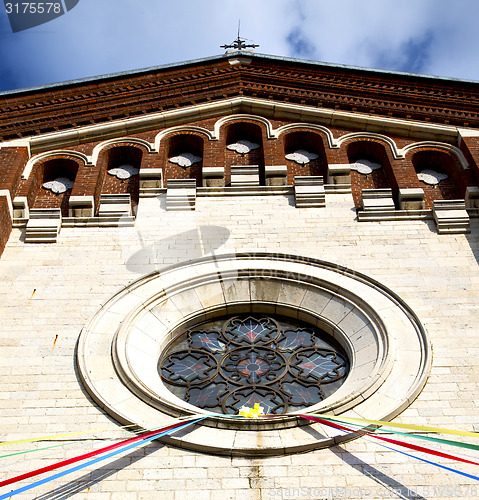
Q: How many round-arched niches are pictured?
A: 7